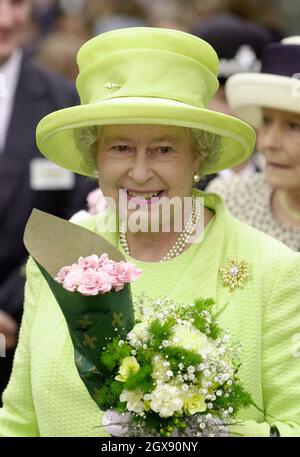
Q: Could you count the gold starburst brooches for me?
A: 1